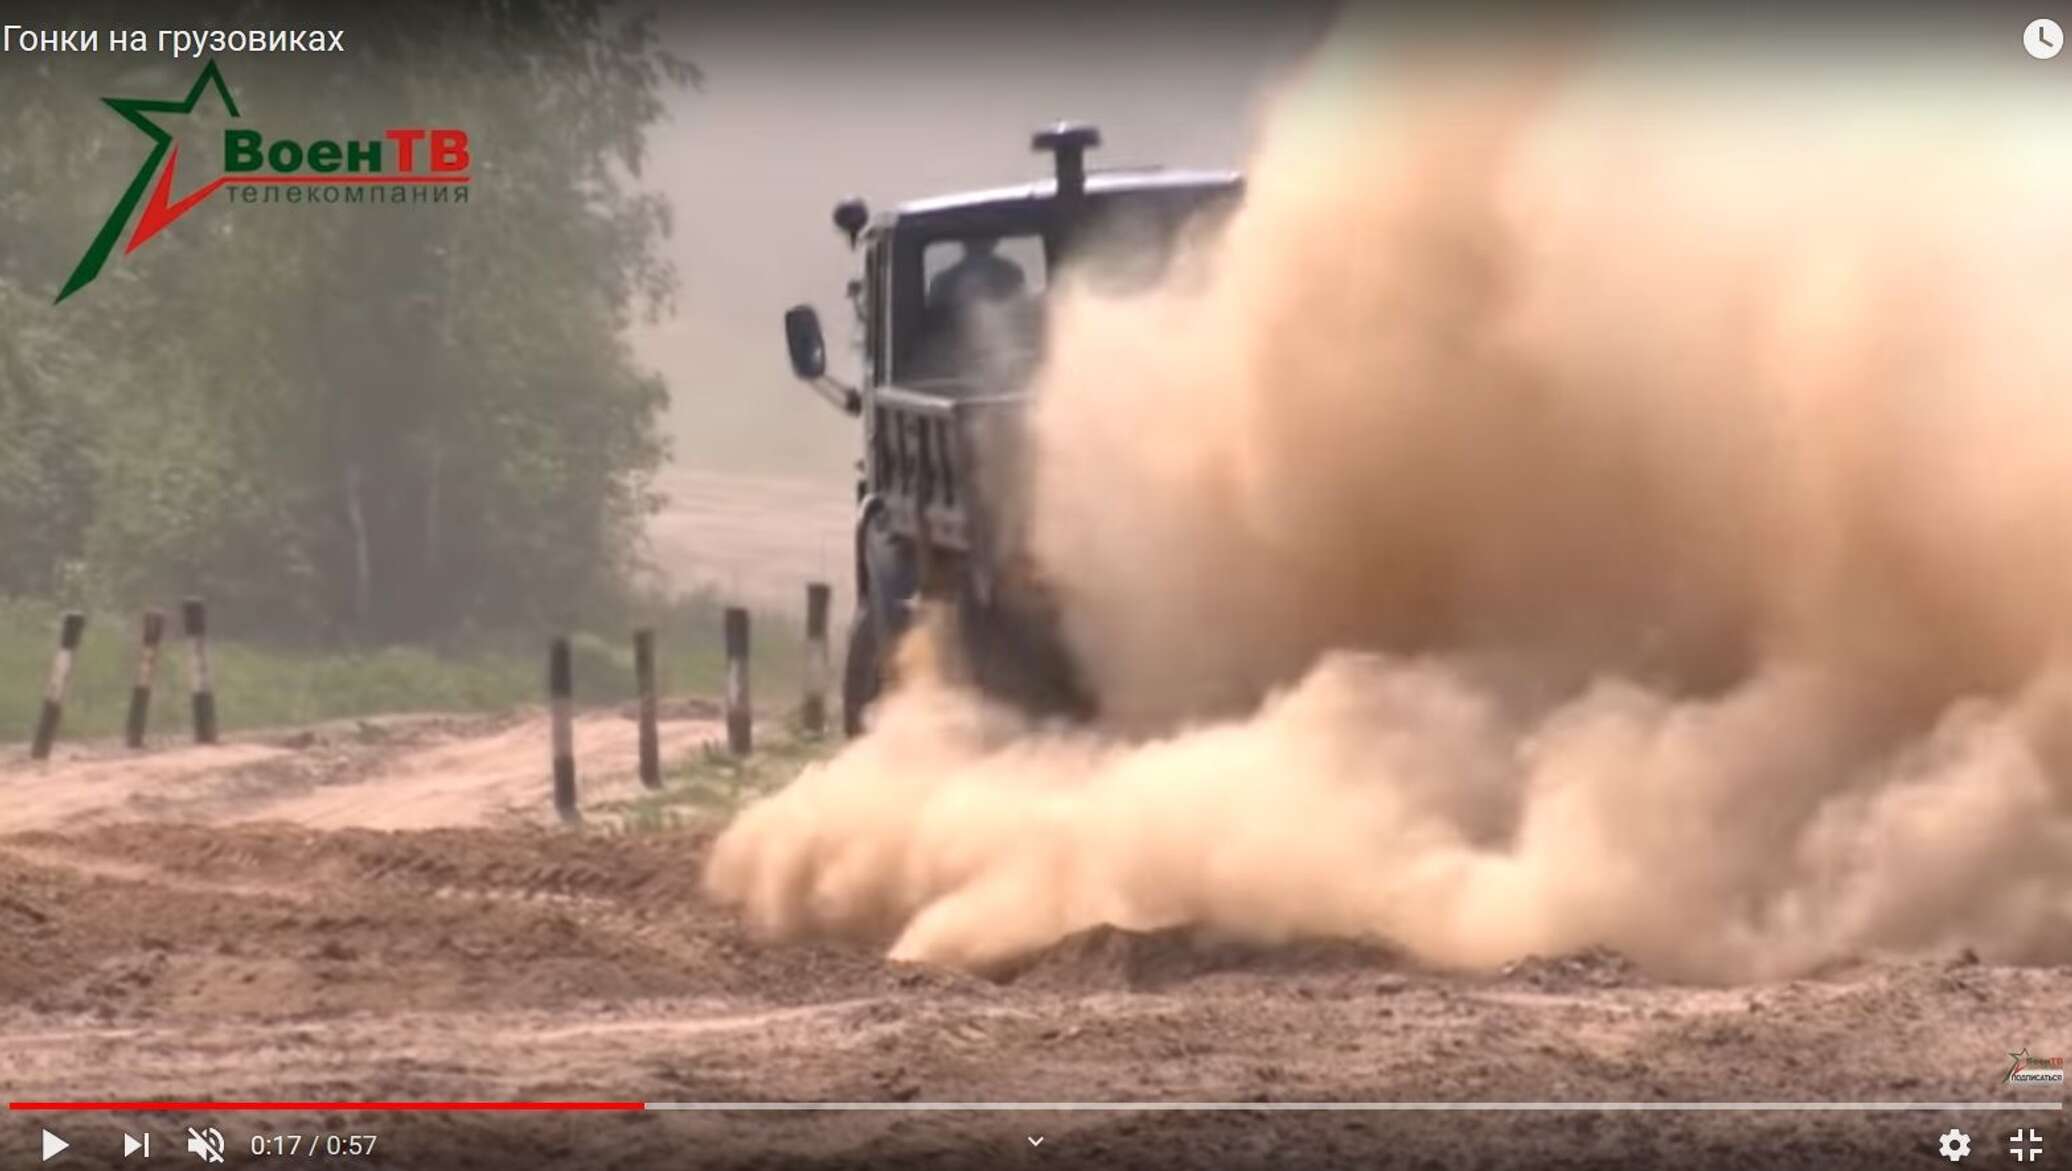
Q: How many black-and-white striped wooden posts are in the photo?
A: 7